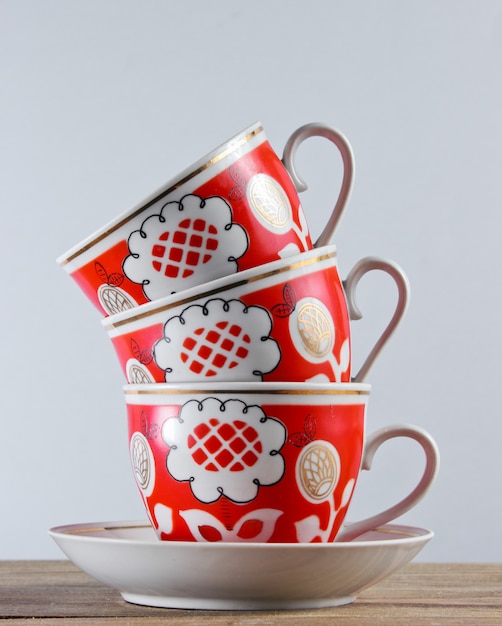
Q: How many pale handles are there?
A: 3